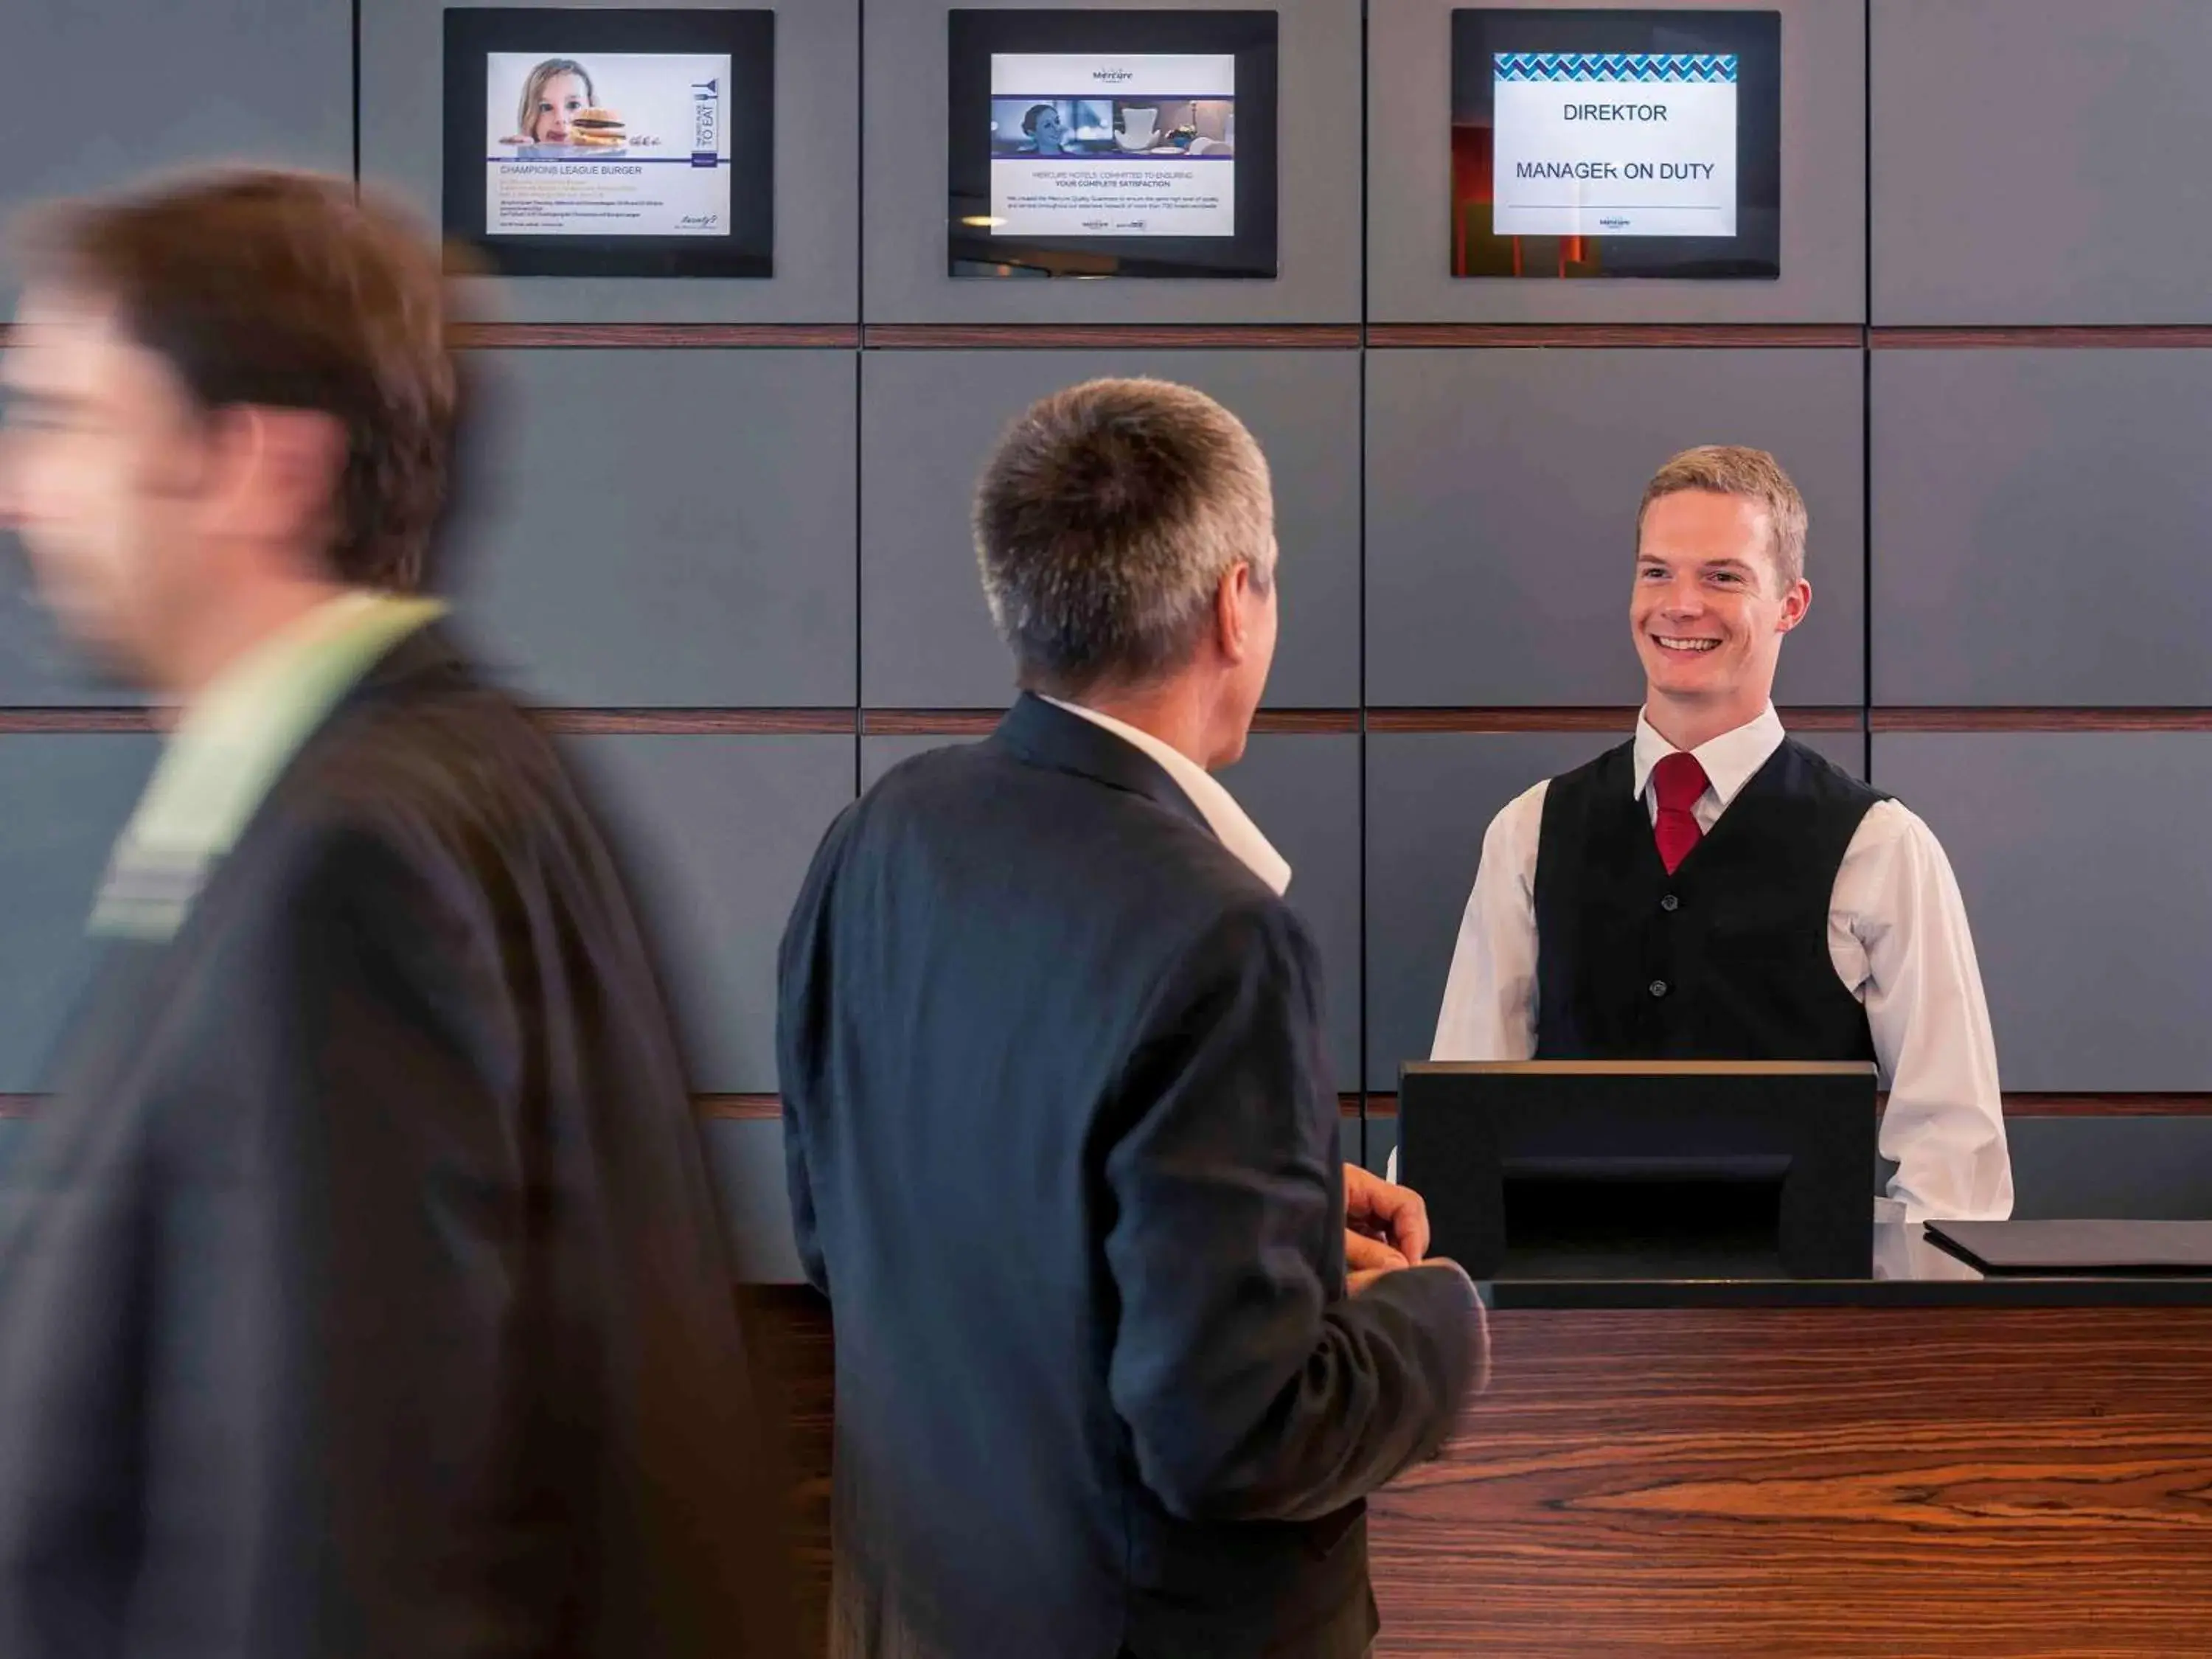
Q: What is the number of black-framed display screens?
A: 3